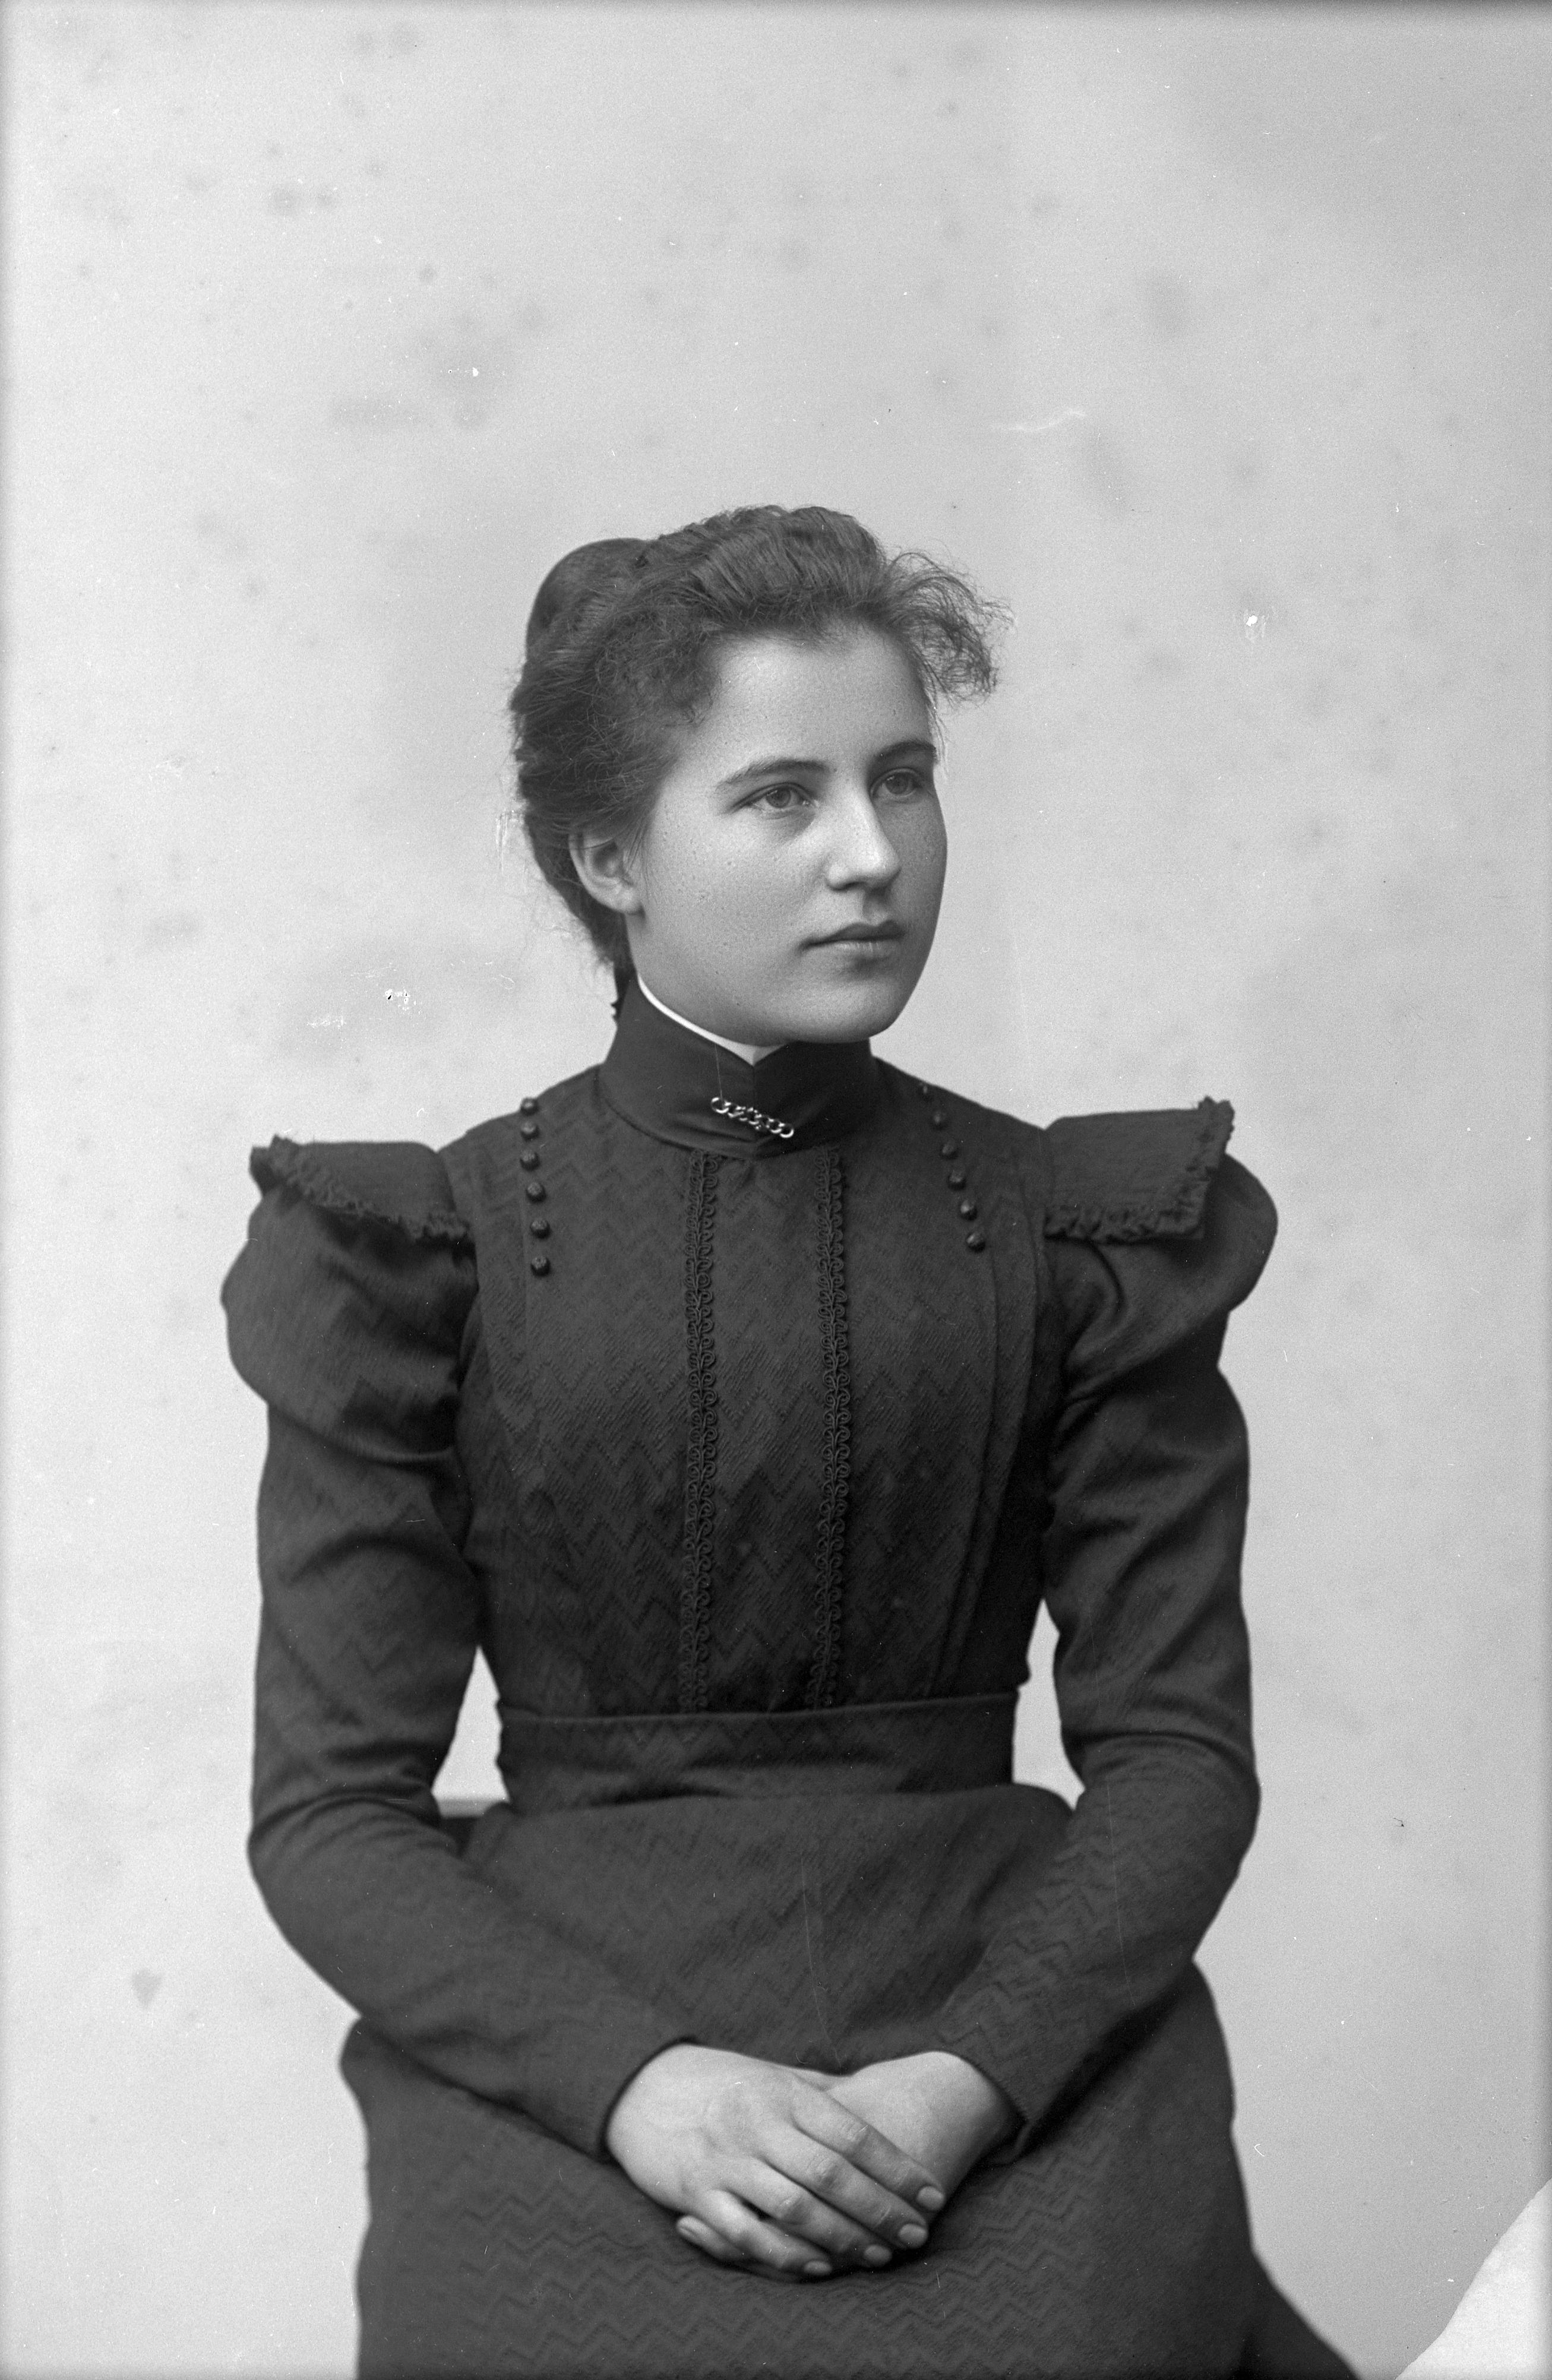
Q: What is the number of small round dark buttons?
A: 12